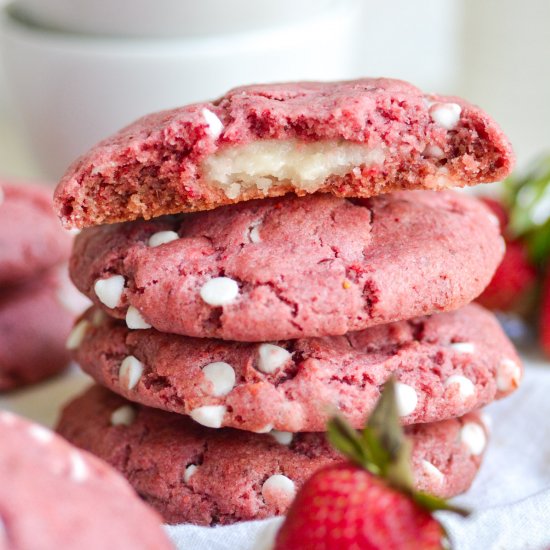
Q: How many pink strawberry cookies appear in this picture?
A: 7